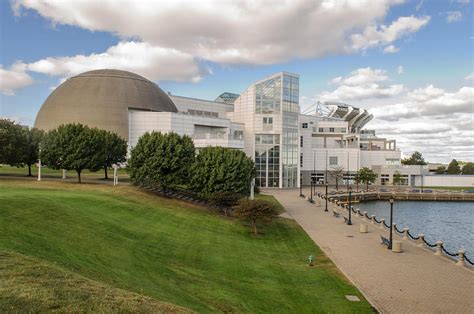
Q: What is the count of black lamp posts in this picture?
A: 5